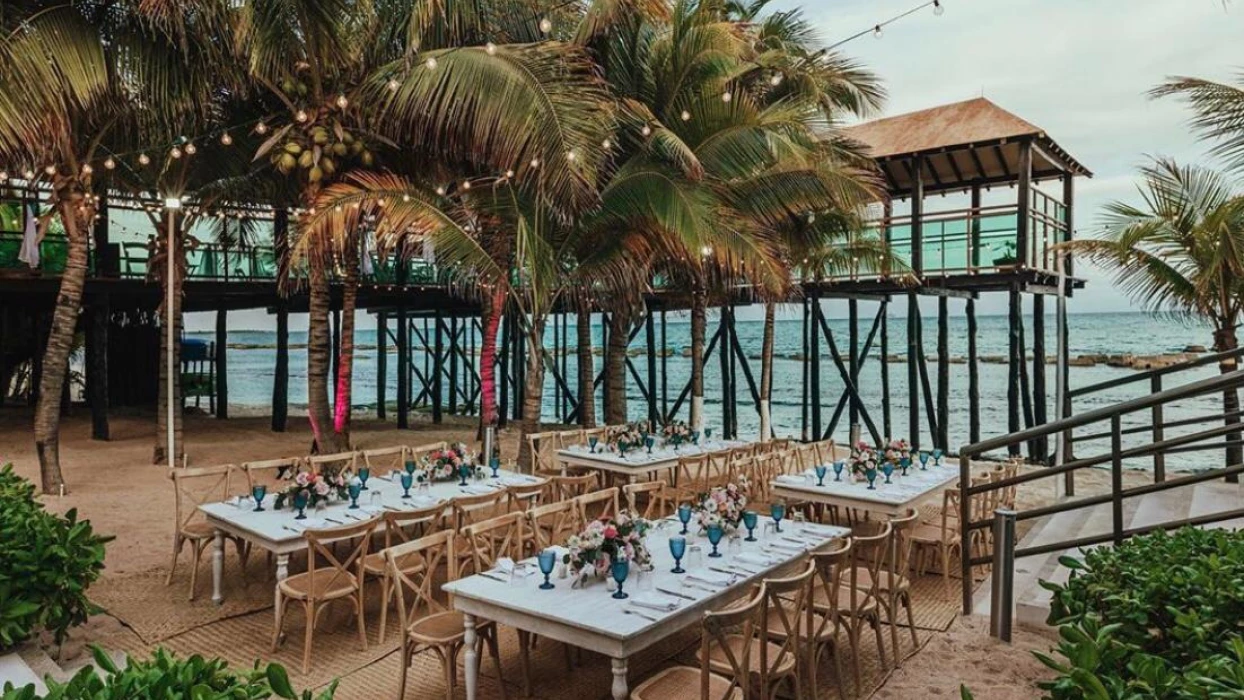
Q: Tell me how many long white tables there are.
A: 4